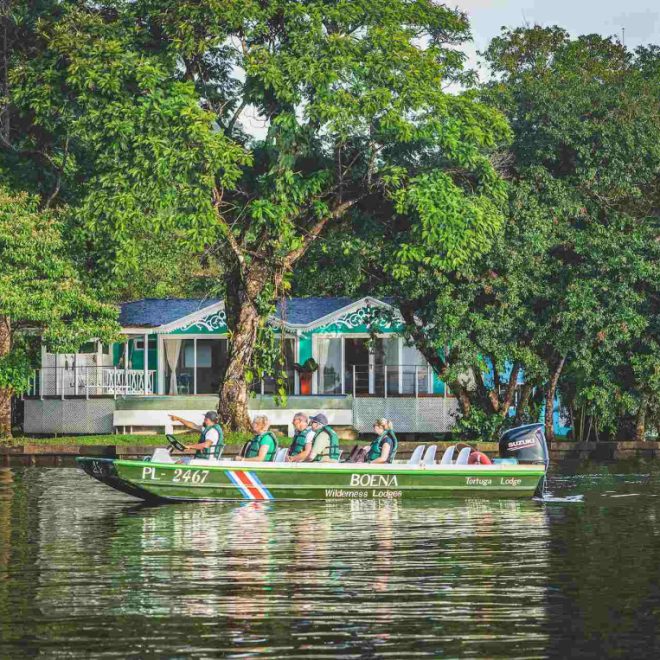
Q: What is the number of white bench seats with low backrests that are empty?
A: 4